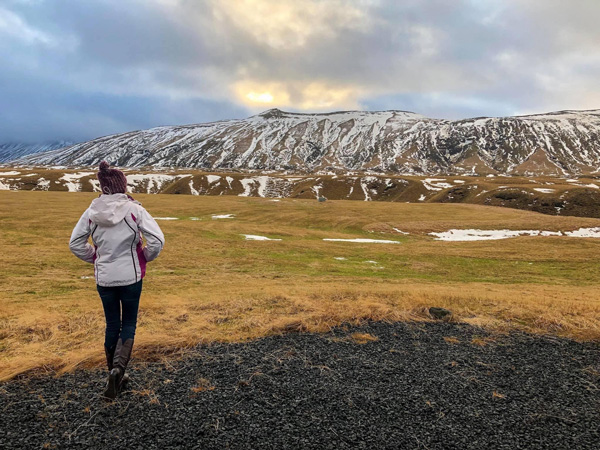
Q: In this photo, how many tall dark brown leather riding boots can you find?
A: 2